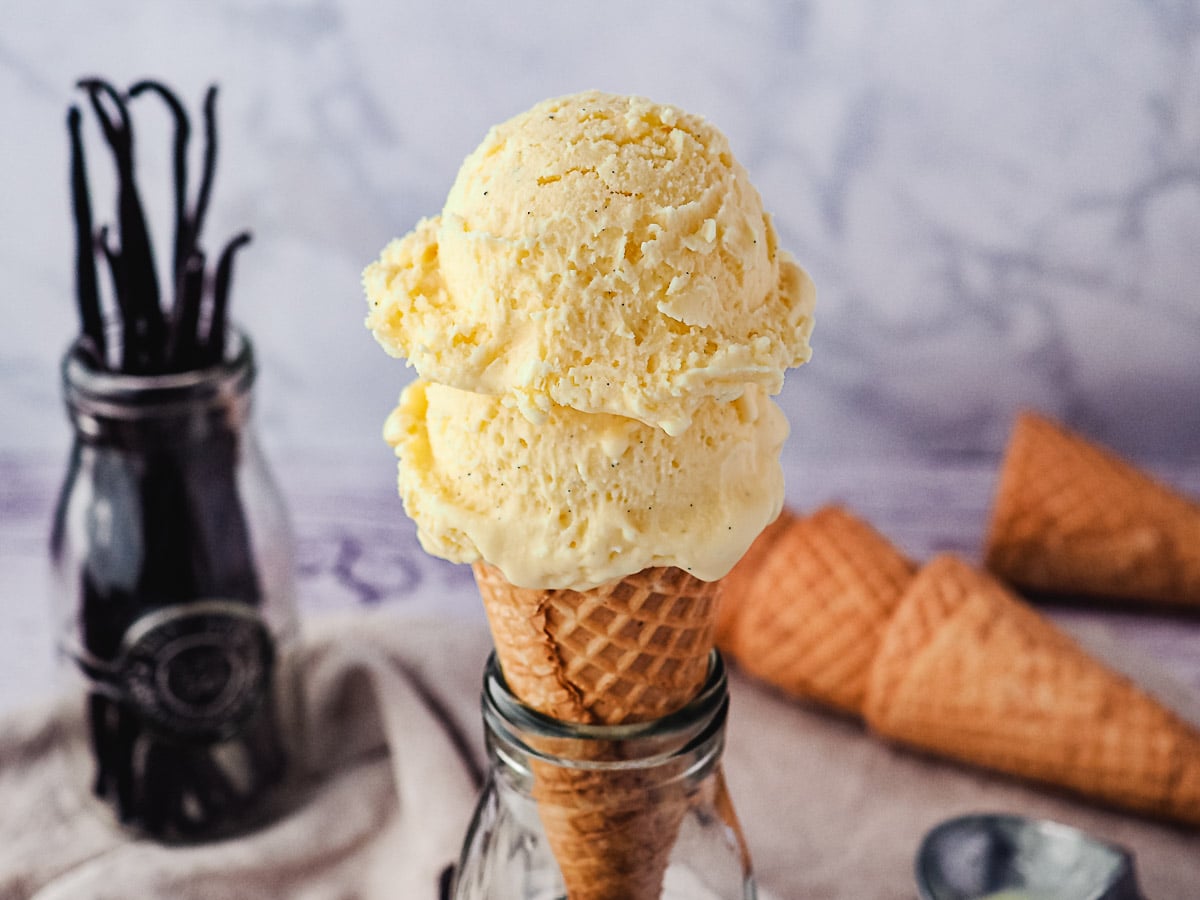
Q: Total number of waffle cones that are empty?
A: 4